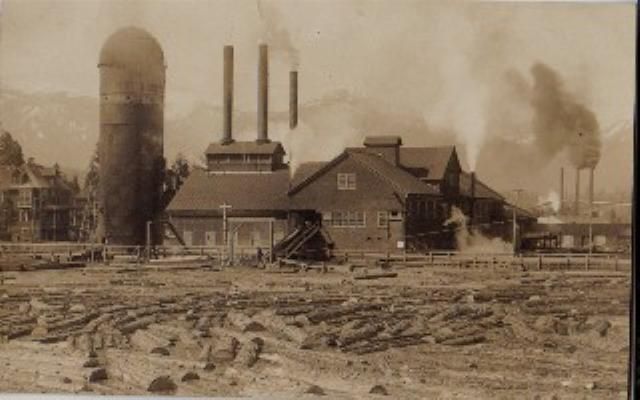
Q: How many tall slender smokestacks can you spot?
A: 6